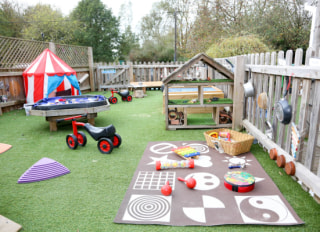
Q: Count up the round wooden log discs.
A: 3